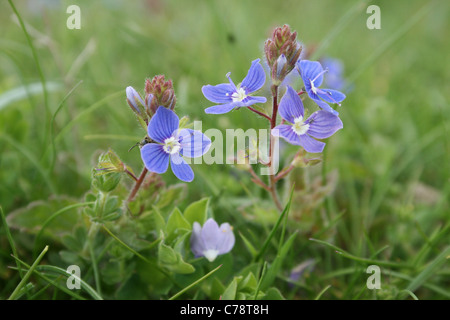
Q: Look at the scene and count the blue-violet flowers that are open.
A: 4